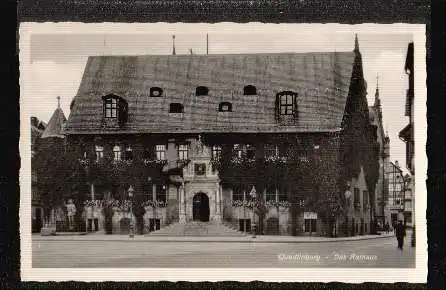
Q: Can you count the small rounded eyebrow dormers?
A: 5